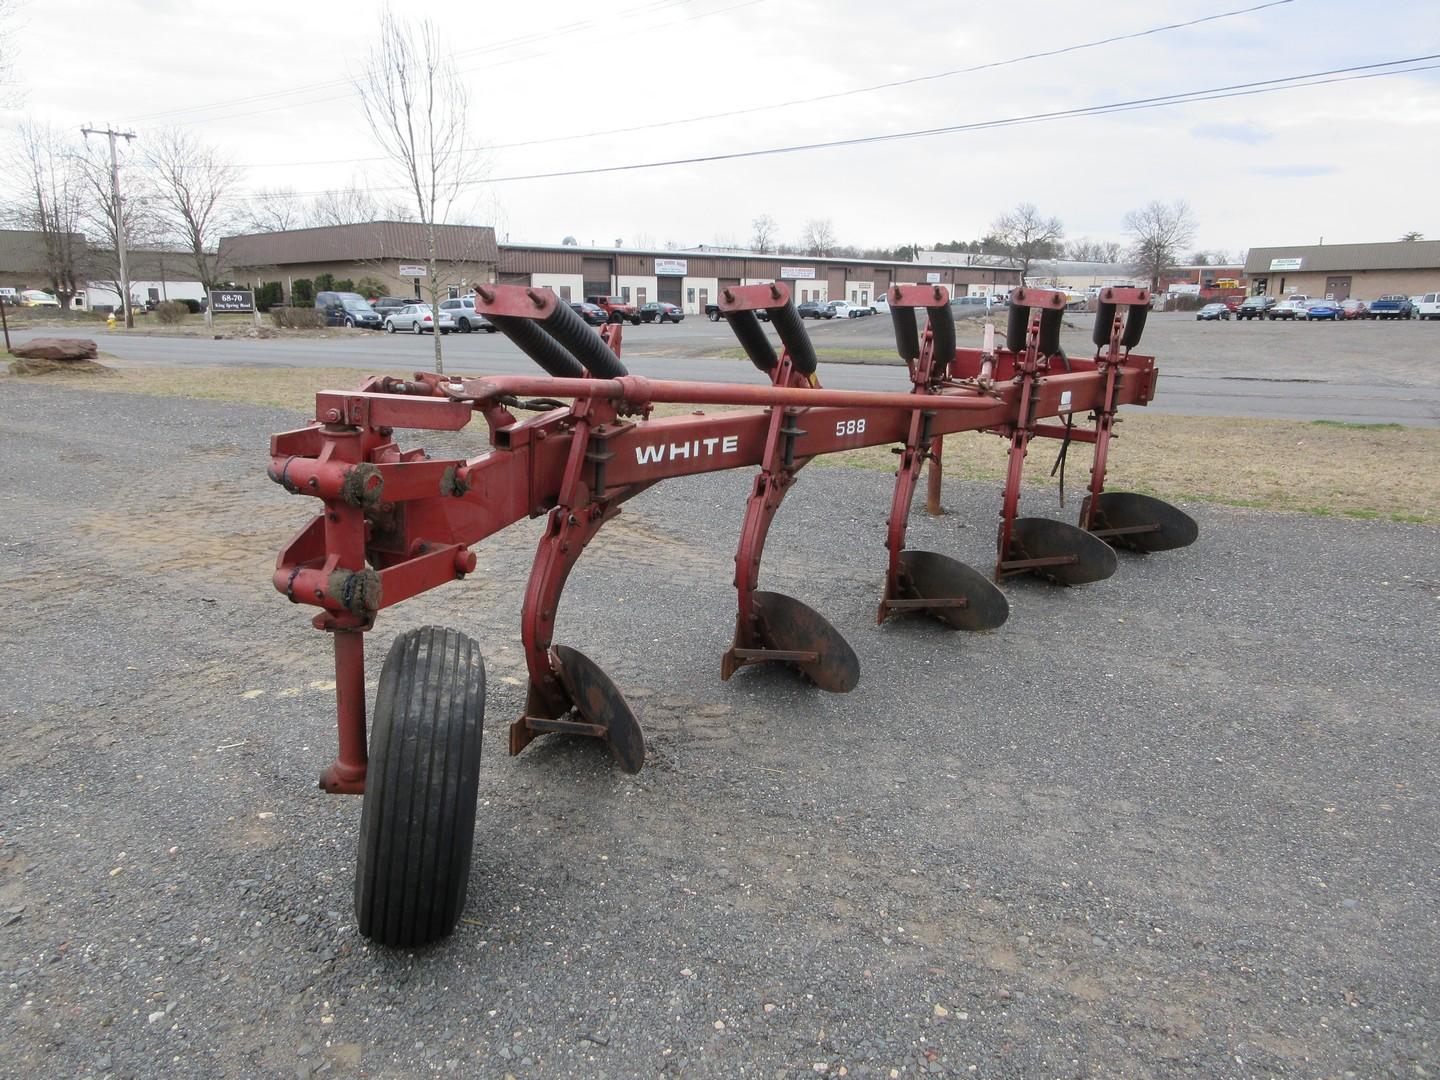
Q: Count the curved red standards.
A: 5